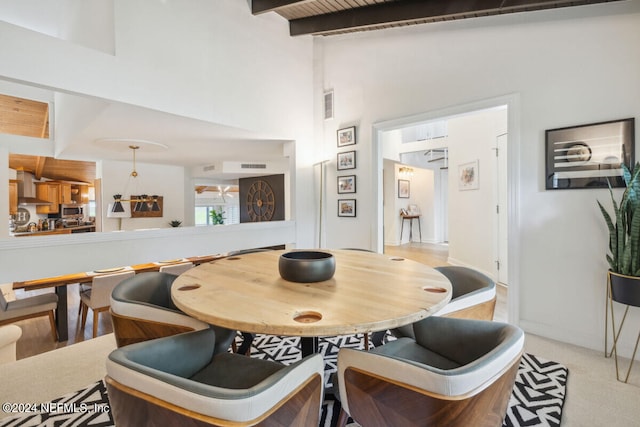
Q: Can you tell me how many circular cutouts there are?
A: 5